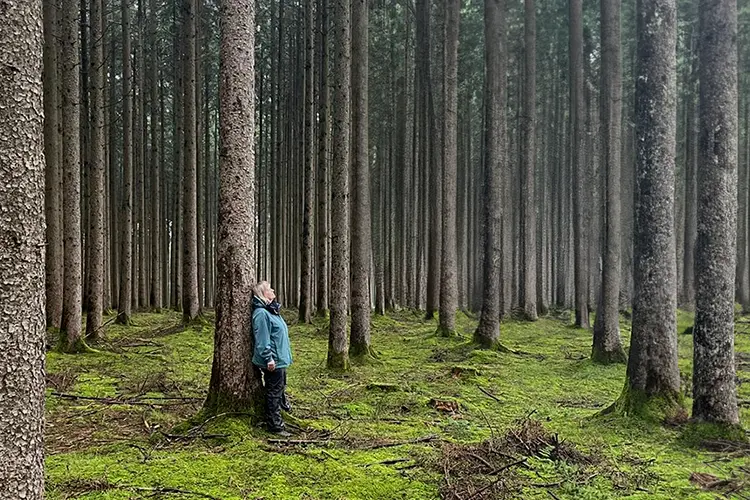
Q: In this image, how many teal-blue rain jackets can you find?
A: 1